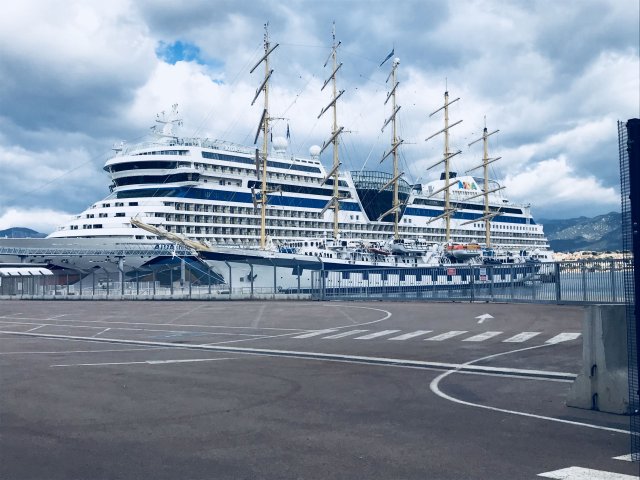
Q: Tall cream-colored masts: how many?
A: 5